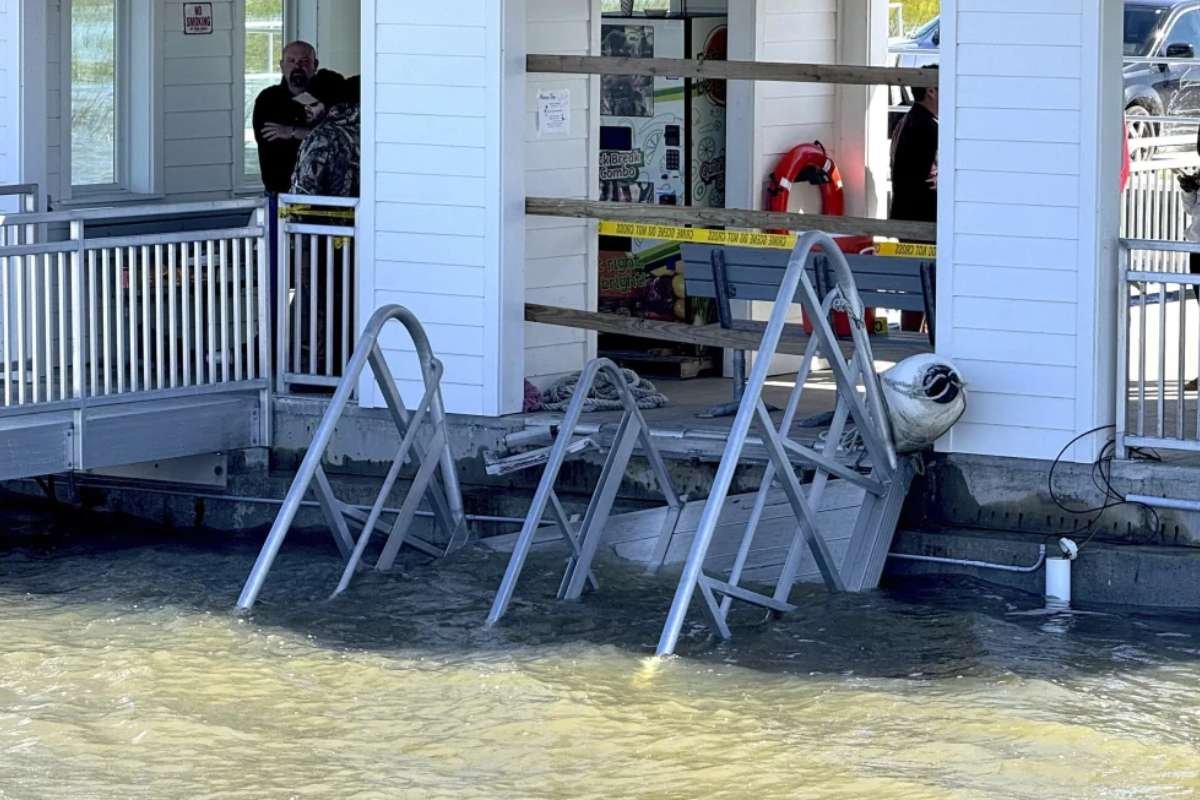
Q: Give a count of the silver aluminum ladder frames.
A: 3